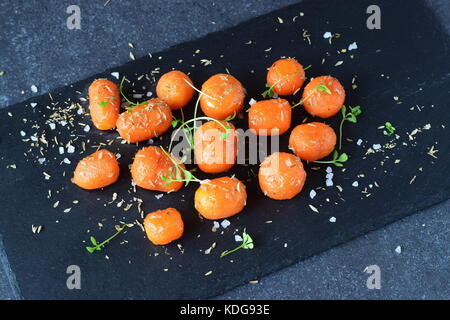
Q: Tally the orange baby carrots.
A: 14